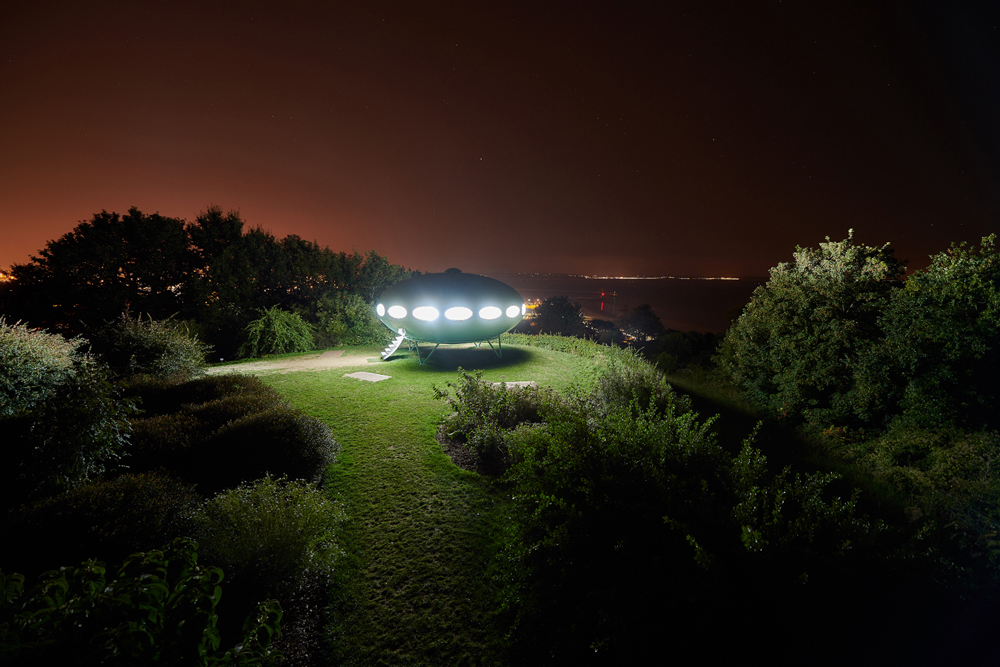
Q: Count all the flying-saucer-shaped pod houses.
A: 1